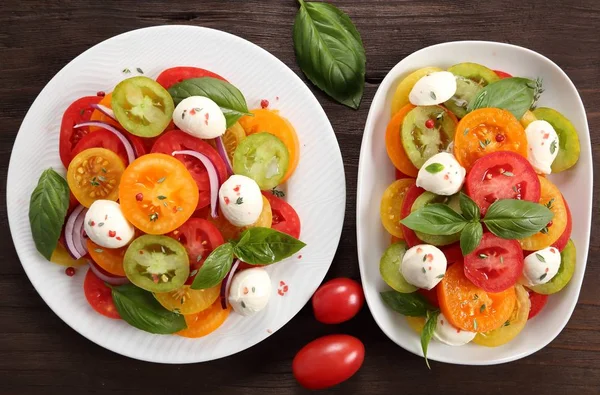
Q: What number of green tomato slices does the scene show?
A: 9